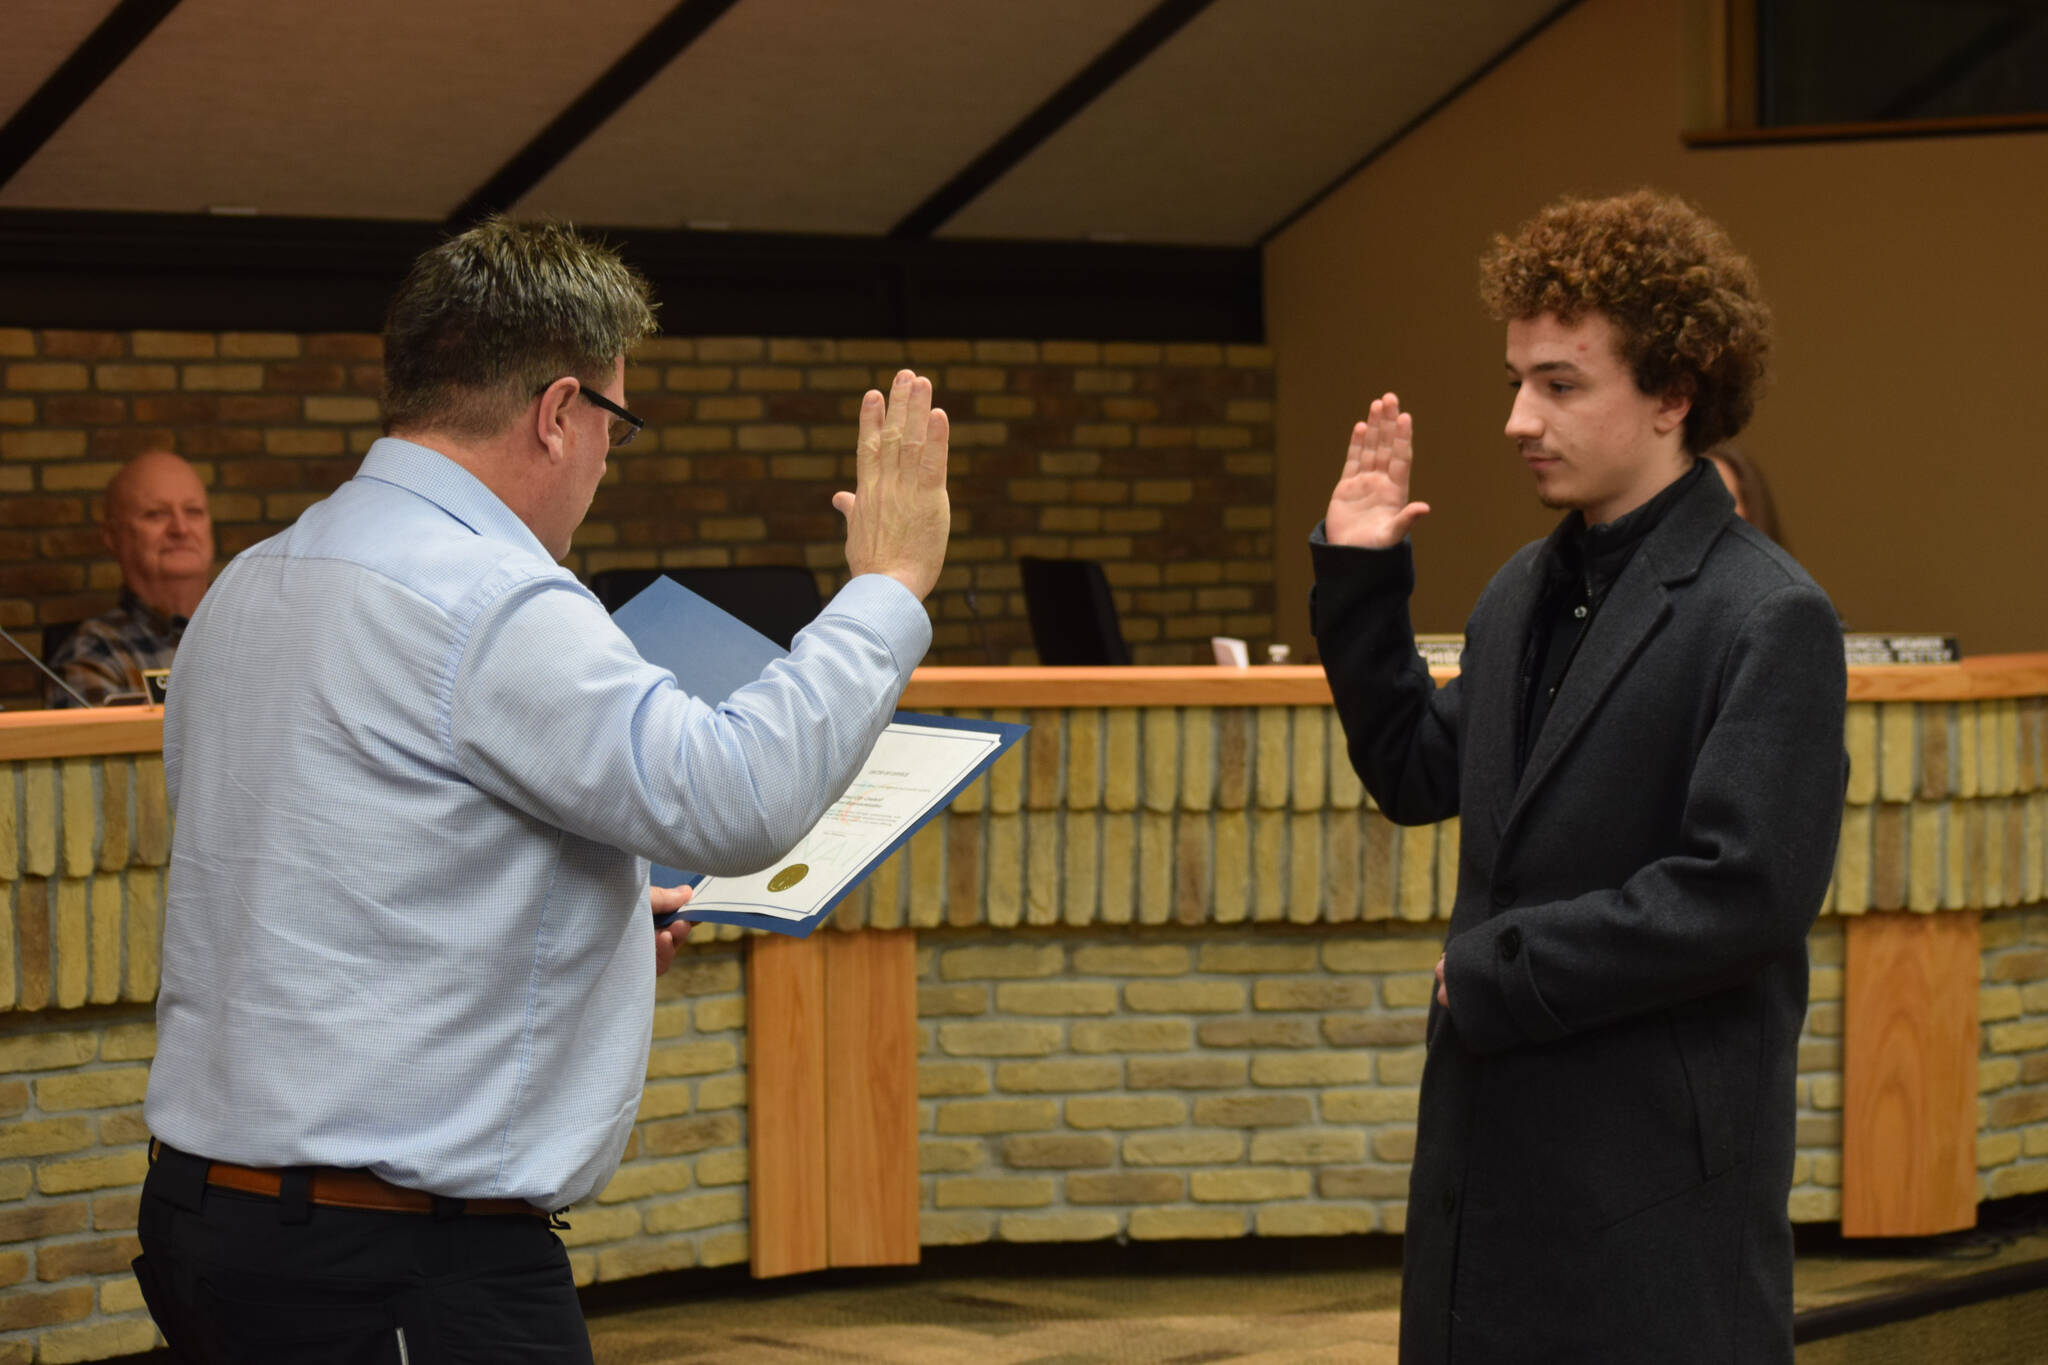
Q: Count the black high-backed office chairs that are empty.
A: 2